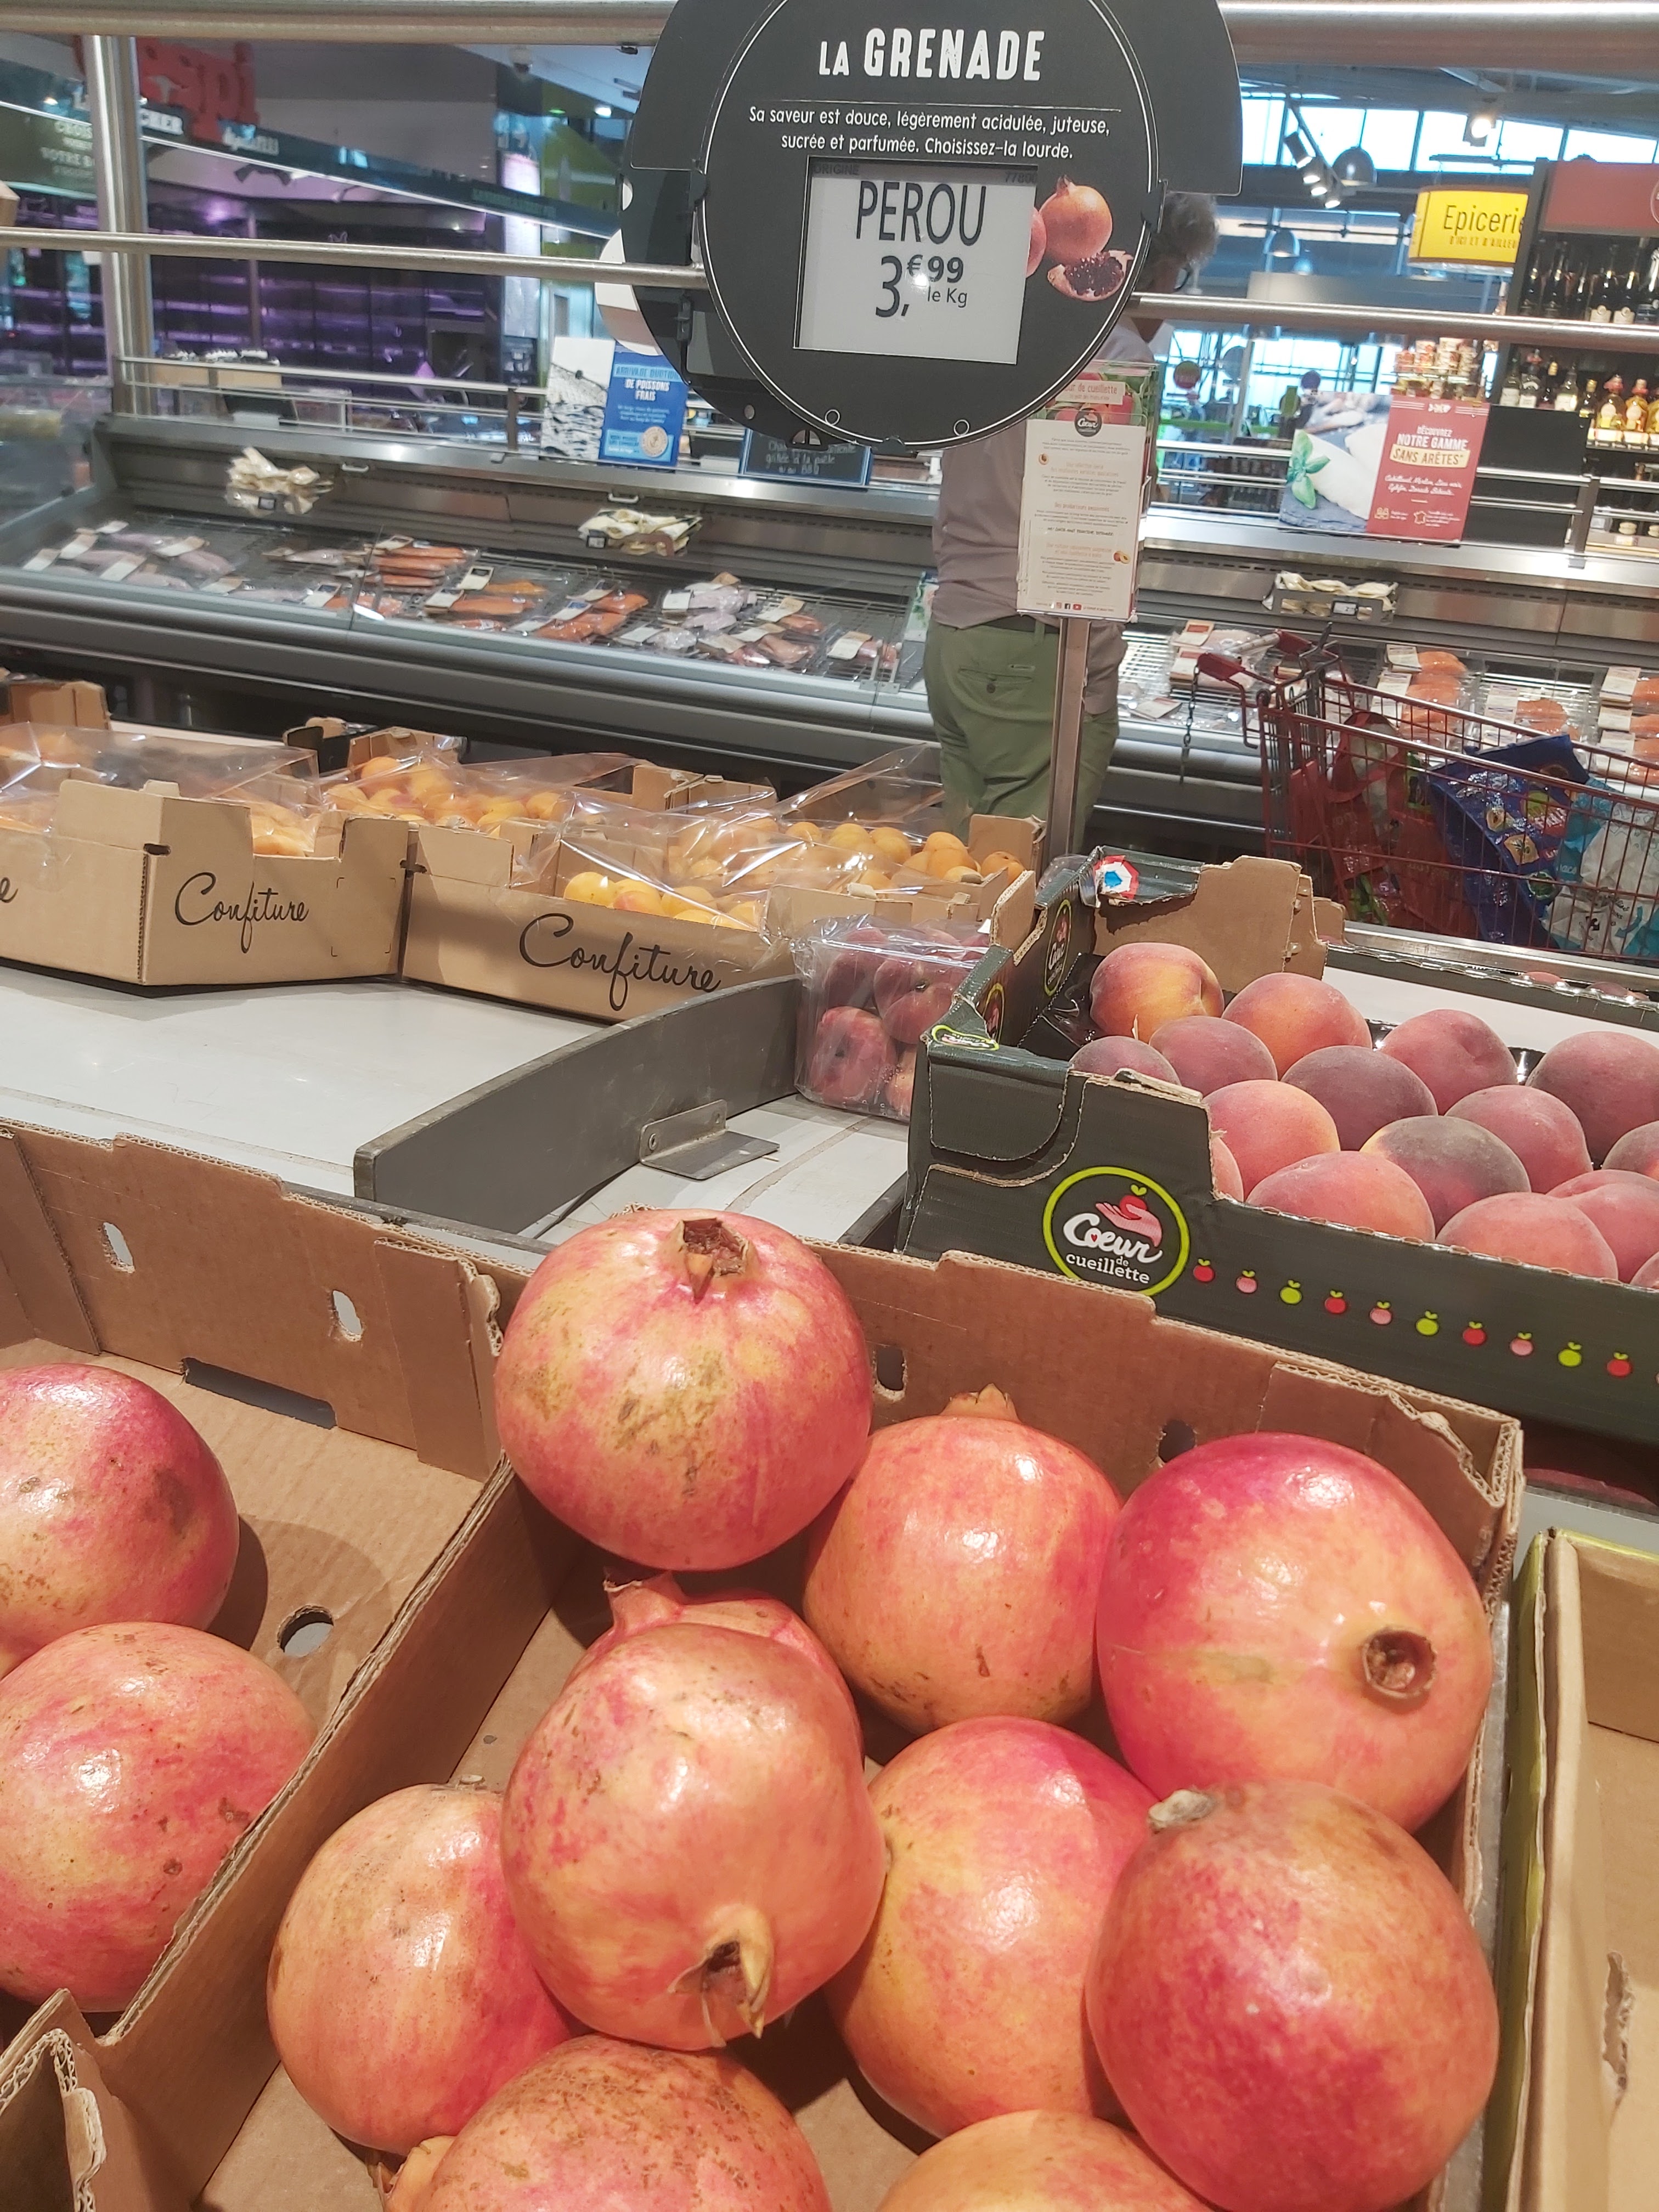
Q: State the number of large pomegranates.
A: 12